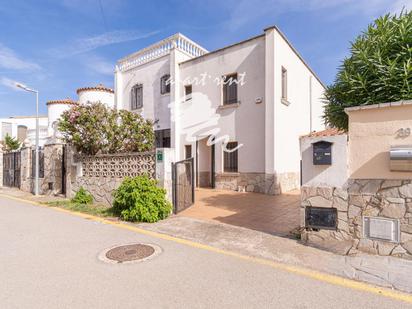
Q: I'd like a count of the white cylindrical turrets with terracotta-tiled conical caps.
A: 2